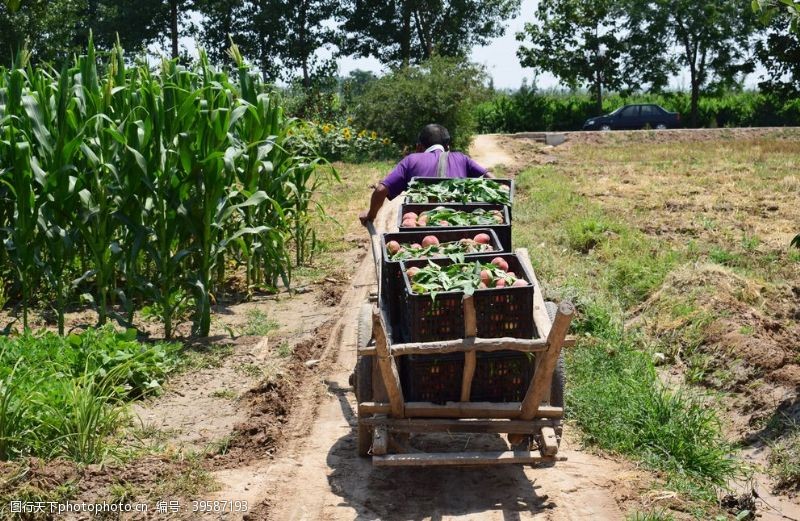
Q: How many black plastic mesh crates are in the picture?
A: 5